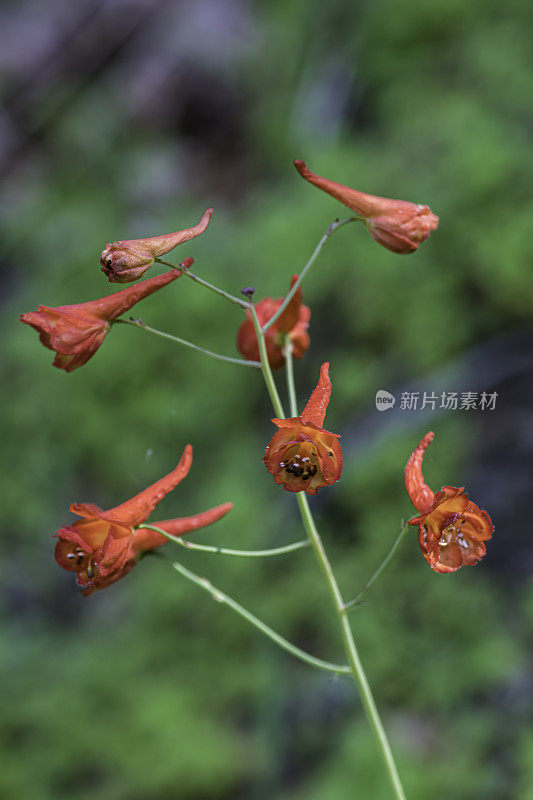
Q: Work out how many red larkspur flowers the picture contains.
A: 8